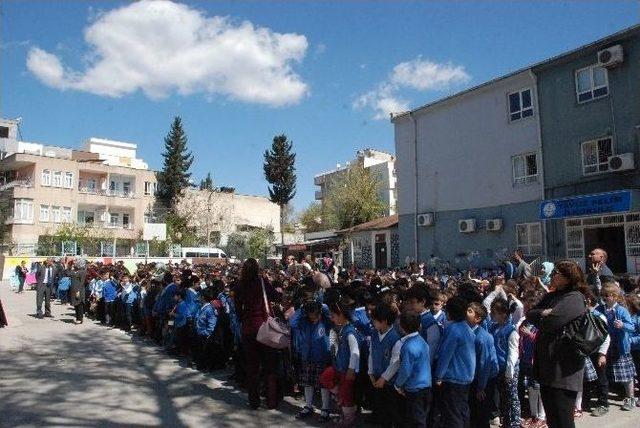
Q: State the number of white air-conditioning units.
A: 5